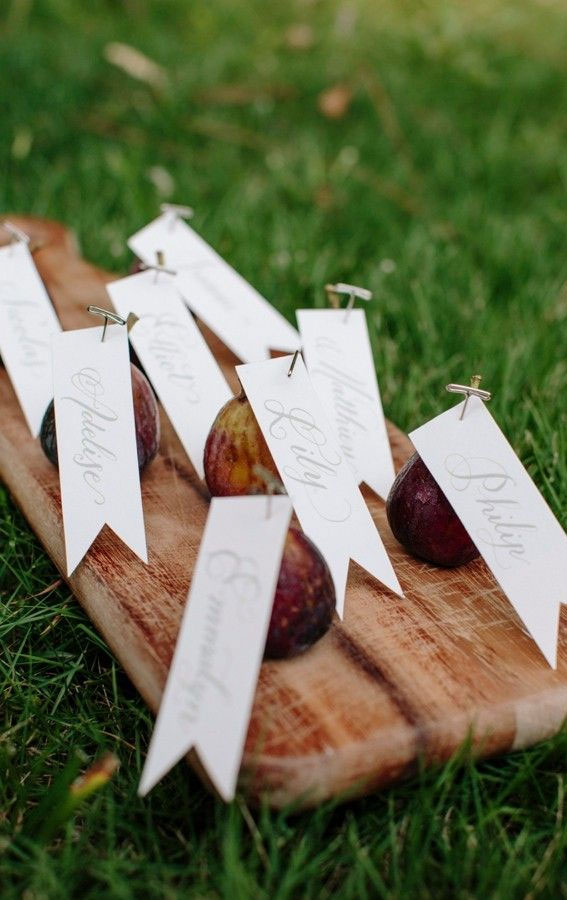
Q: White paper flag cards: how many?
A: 8